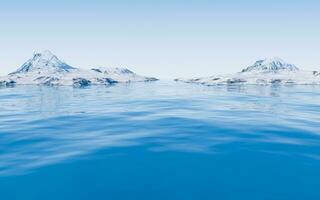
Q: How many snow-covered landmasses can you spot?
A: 2